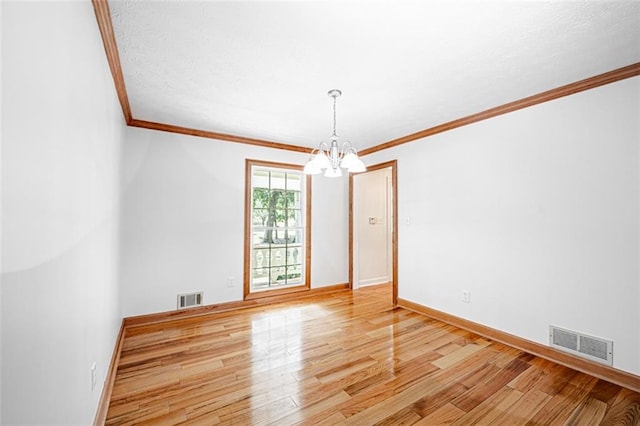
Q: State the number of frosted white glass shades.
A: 5